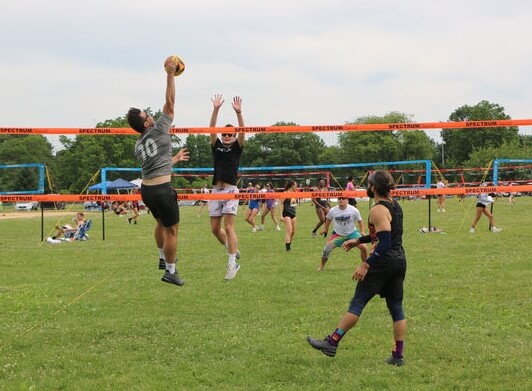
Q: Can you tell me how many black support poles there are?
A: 4